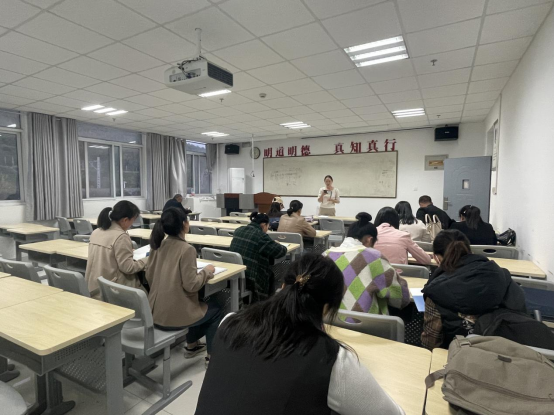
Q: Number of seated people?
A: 13